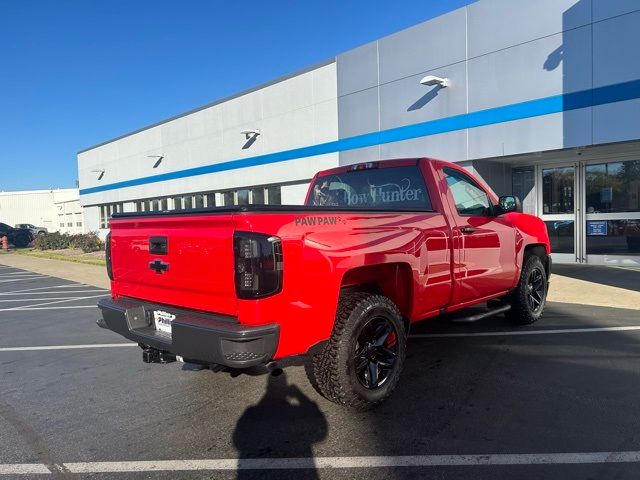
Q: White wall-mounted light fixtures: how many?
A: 4